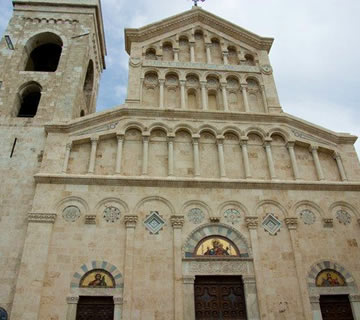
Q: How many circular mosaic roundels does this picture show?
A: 6